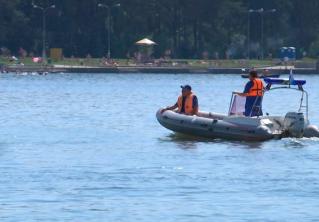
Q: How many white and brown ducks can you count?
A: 0